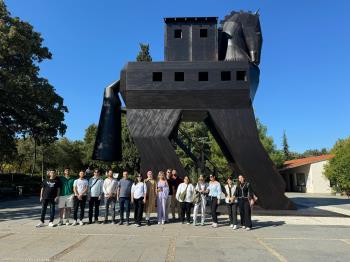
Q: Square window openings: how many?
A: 7